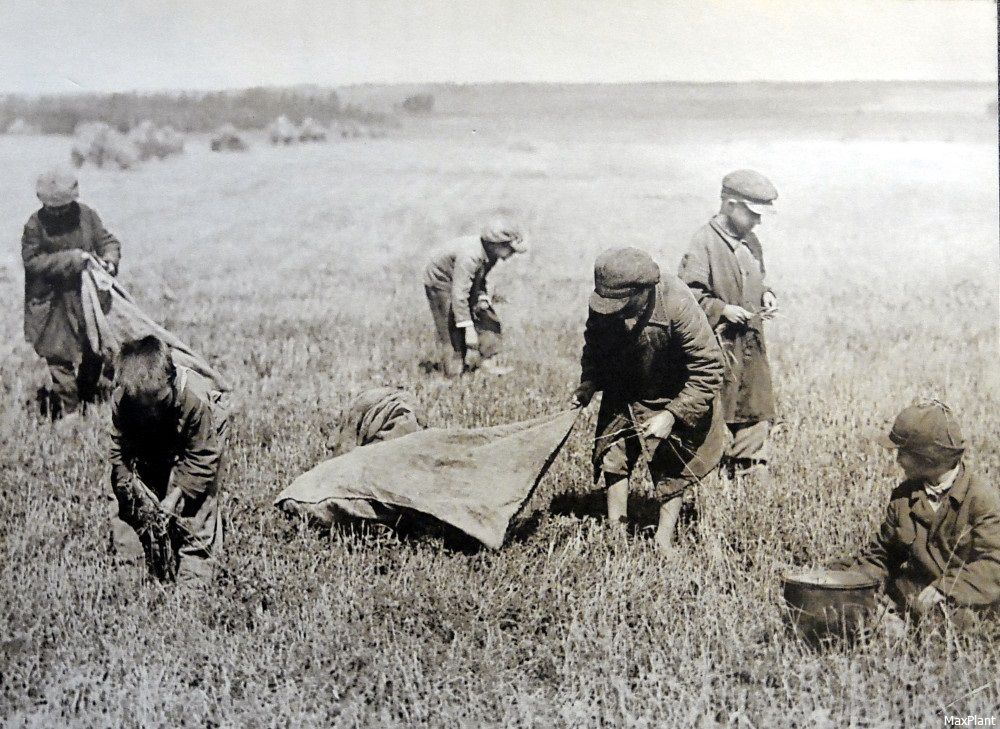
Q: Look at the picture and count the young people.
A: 6